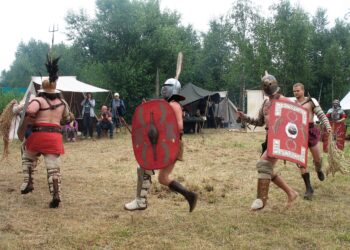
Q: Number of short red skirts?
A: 1